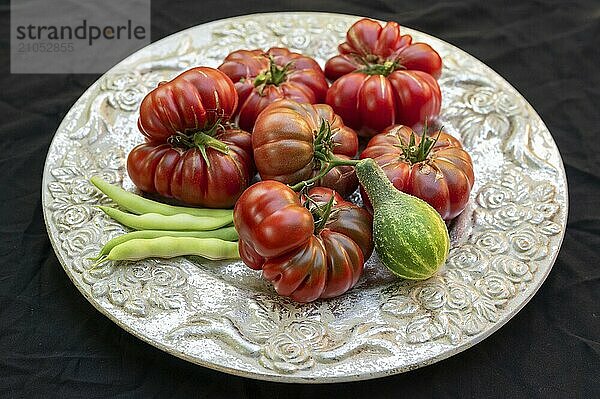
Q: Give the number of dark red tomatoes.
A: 6